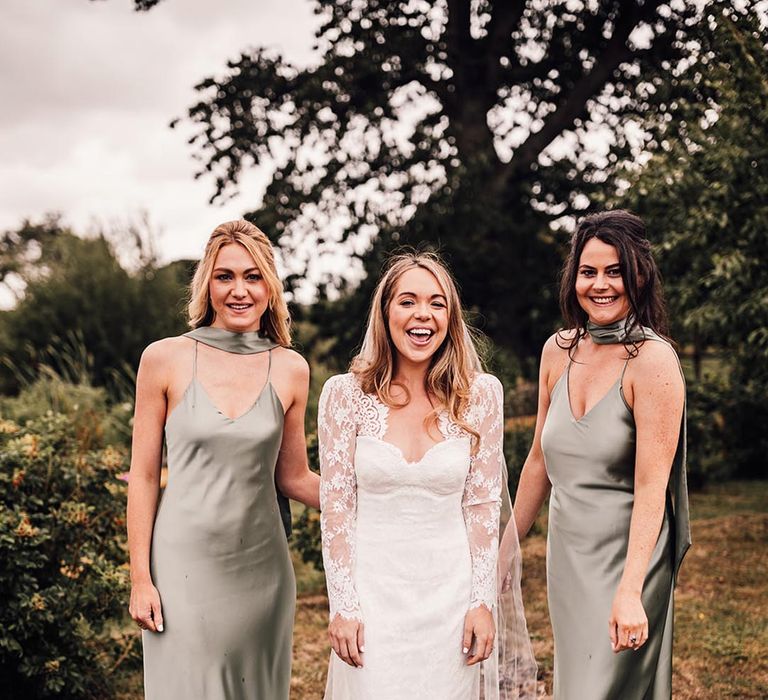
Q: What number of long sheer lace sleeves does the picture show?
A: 2